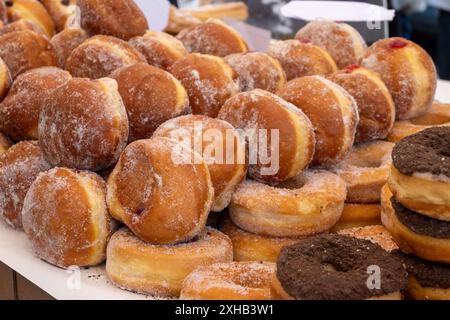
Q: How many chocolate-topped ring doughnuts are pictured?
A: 4